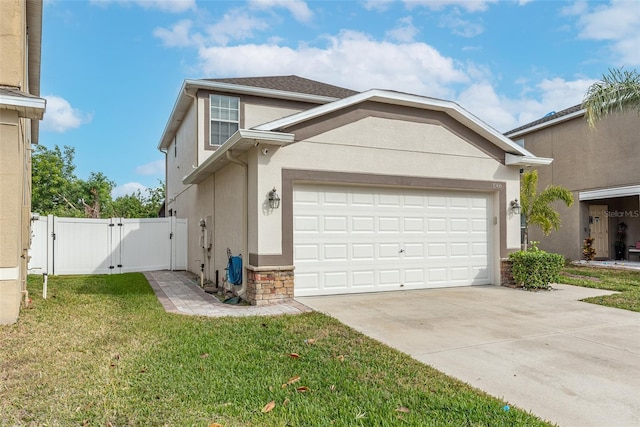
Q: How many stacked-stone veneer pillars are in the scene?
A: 2